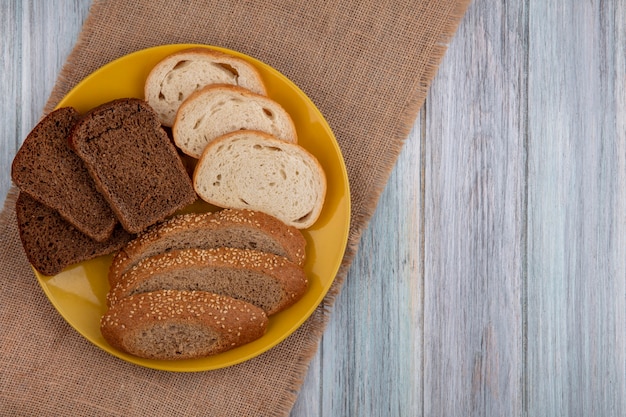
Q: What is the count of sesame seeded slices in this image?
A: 3